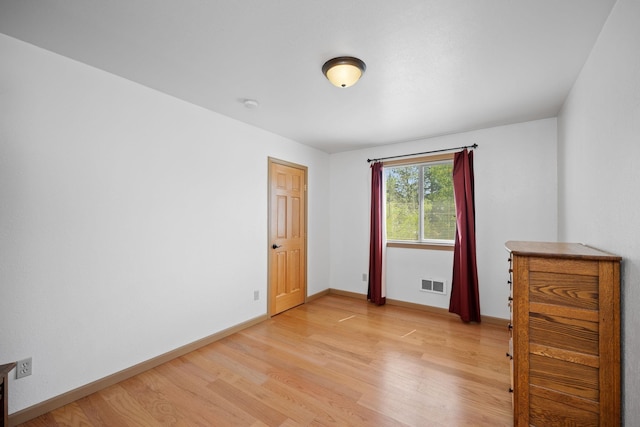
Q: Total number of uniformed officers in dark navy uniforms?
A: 0